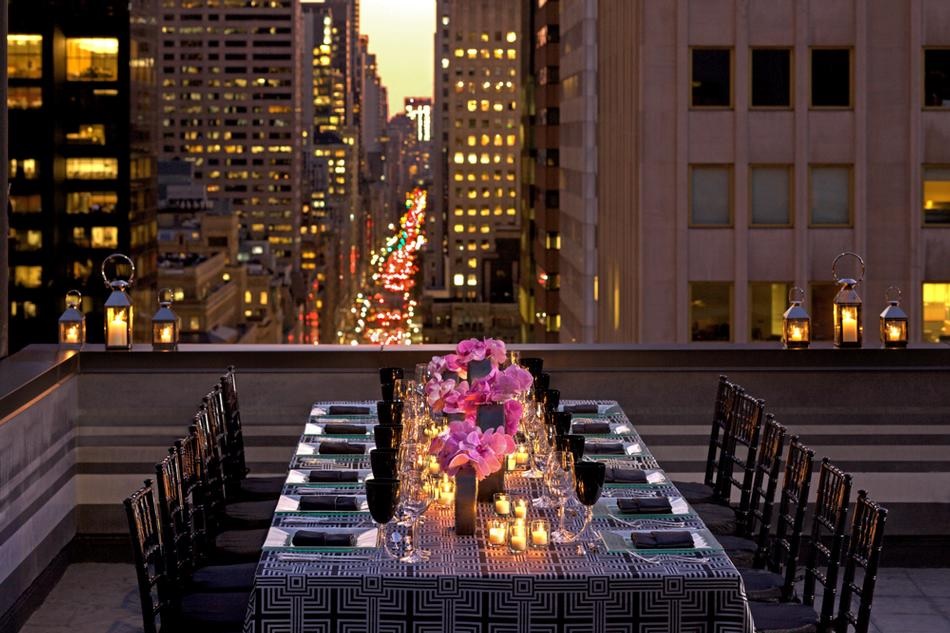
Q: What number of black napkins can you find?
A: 12